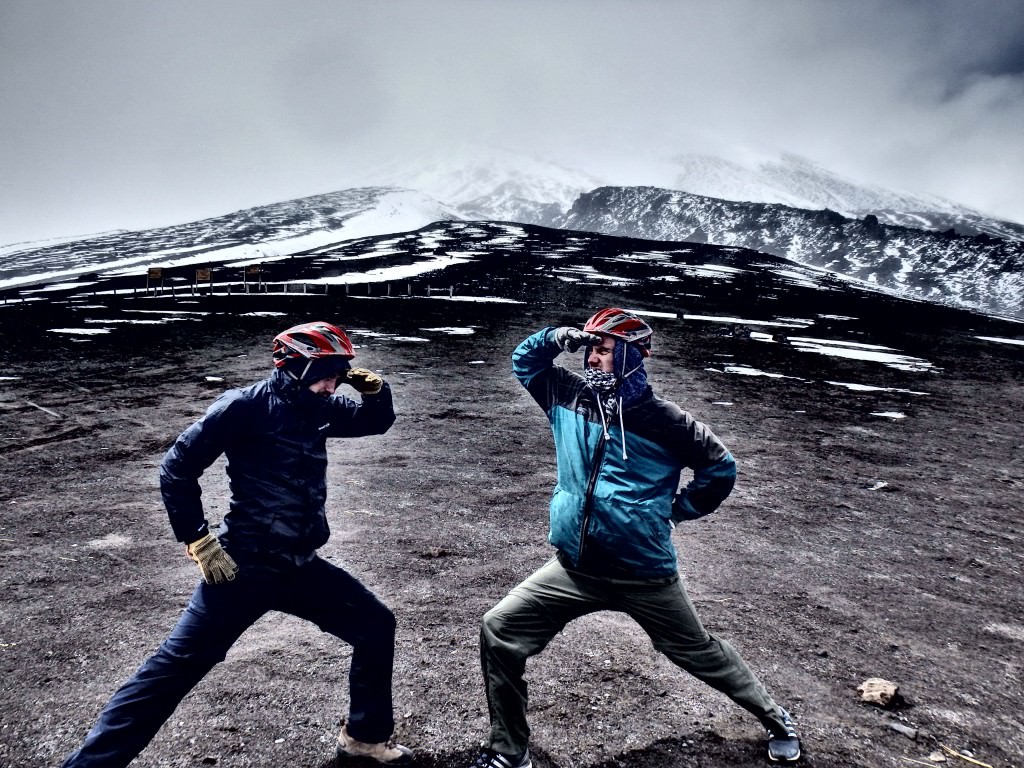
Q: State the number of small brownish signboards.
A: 3